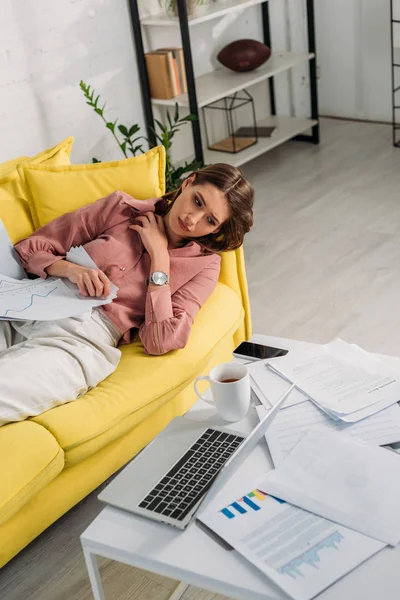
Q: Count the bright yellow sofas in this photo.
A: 1